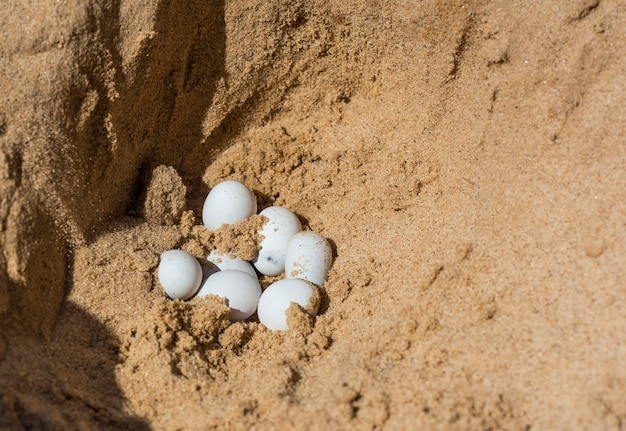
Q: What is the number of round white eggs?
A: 7